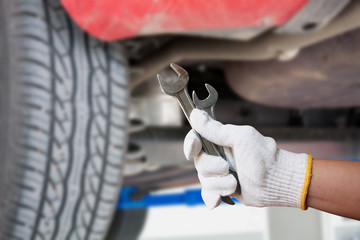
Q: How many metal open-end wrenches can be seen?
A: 2